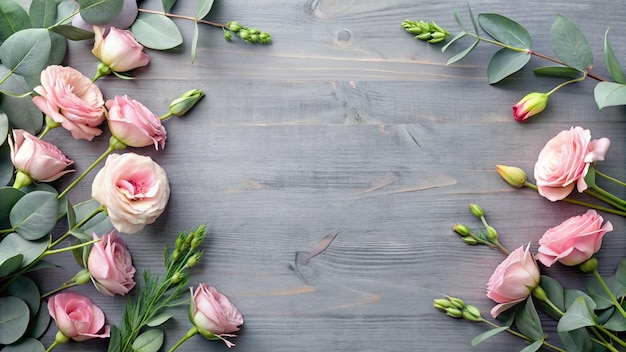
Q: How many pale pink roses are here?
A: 11